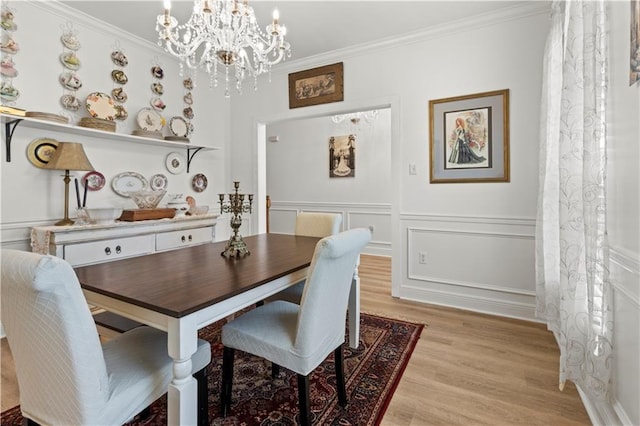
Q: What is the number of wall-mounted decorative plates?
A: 6